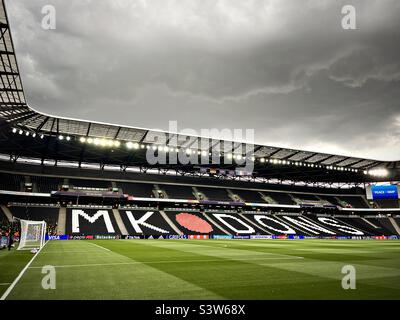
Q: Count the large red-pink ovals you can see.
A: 1